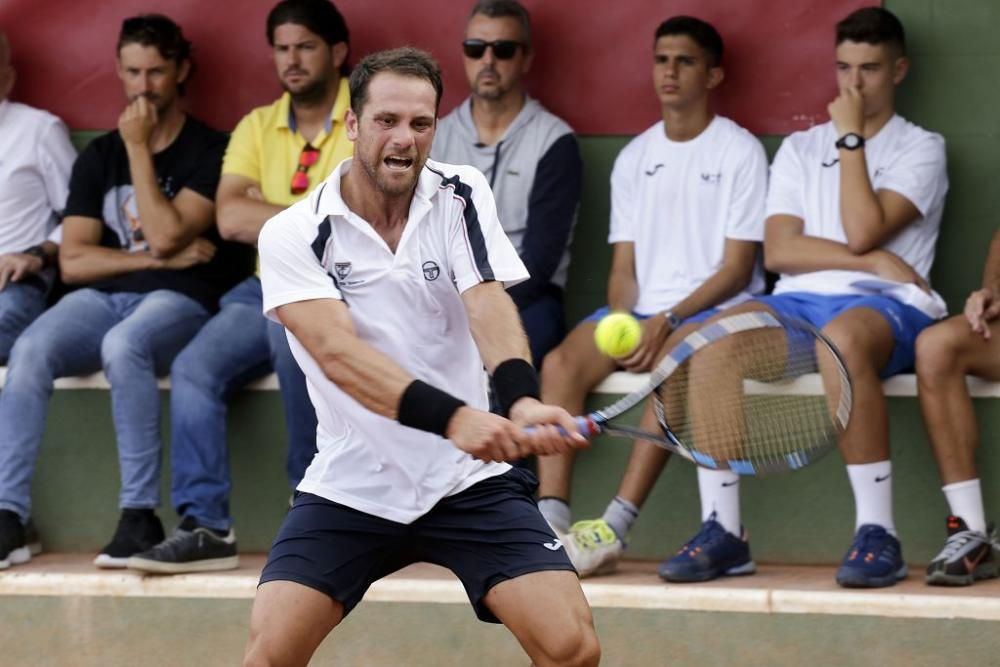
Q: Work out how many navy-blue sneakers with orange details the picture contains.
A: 2